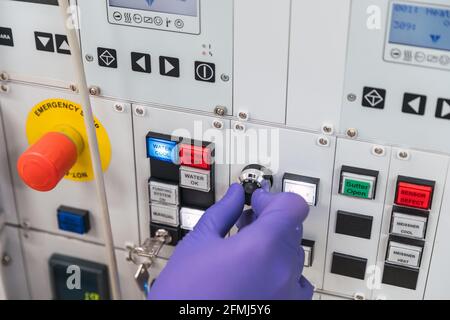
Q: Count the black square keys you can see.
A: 10